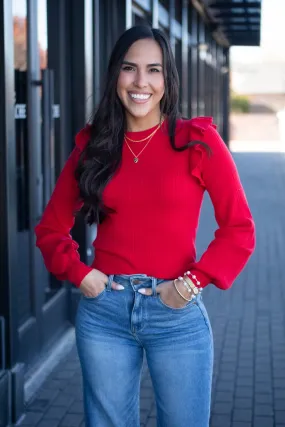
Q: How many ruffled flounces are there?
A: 2